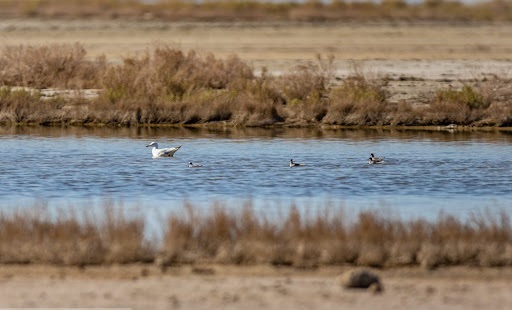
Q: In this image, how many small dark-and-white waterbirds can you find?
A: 4